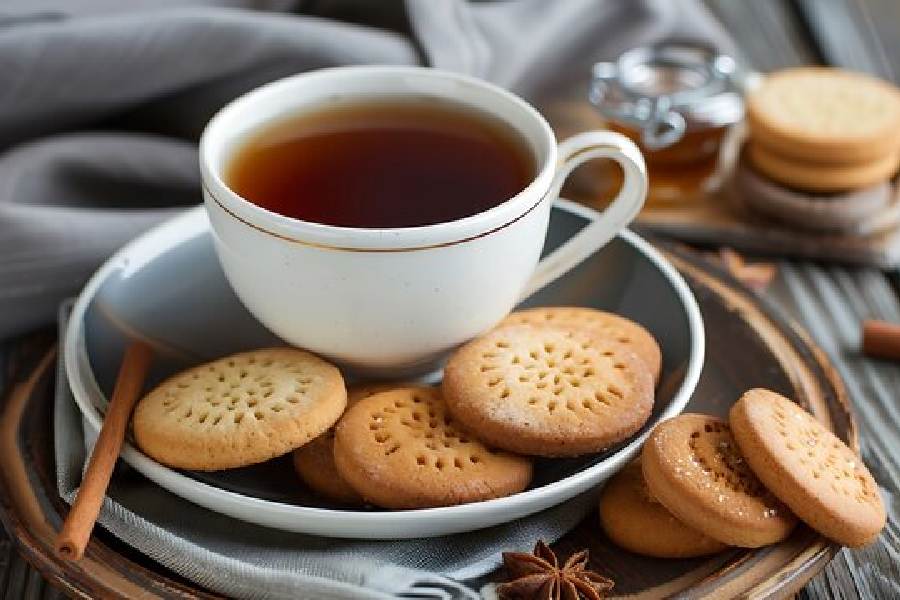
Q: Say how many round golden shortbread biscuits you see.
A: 10